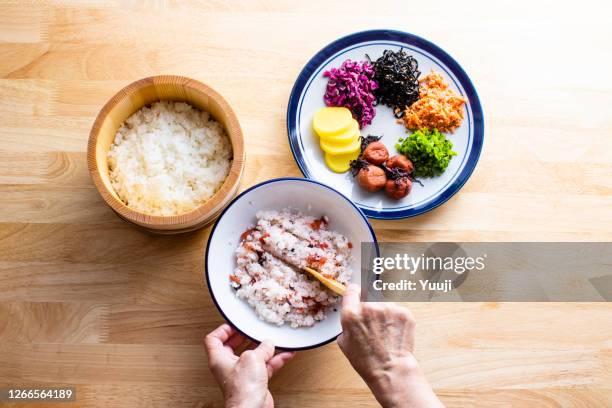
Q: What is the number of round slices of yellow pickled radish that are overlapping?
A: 4